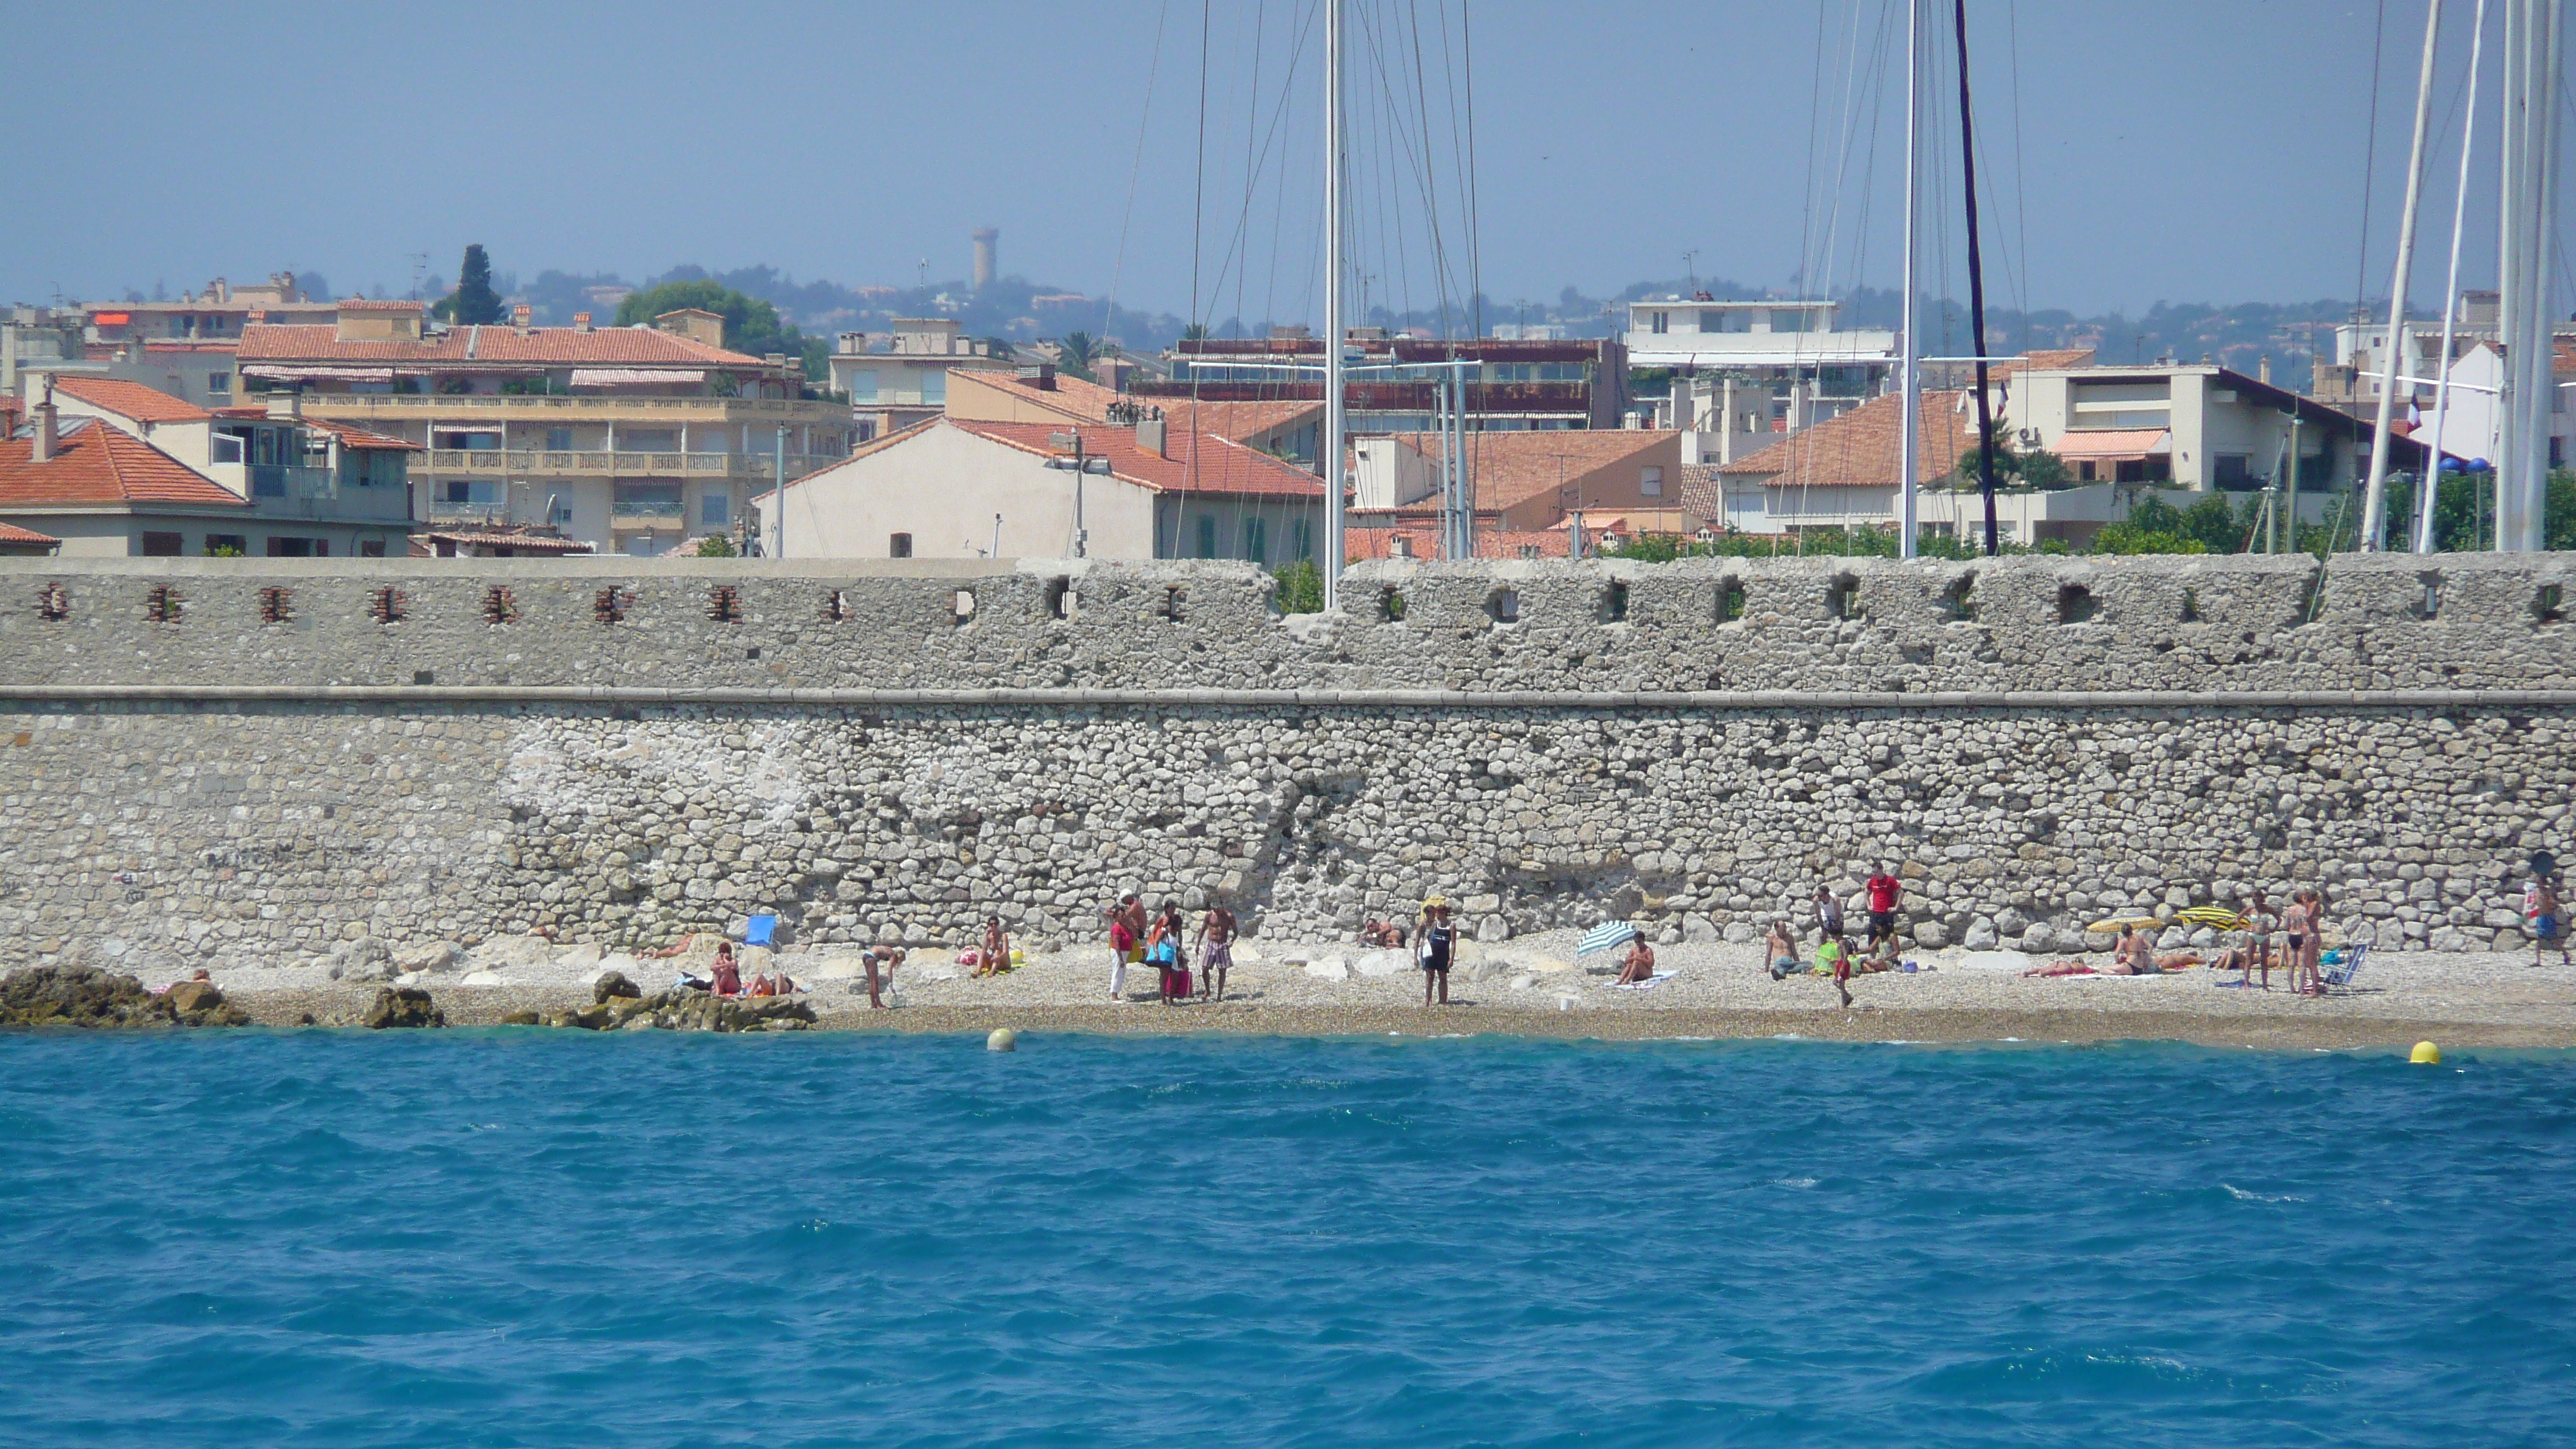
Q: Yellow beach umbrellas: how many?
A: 2